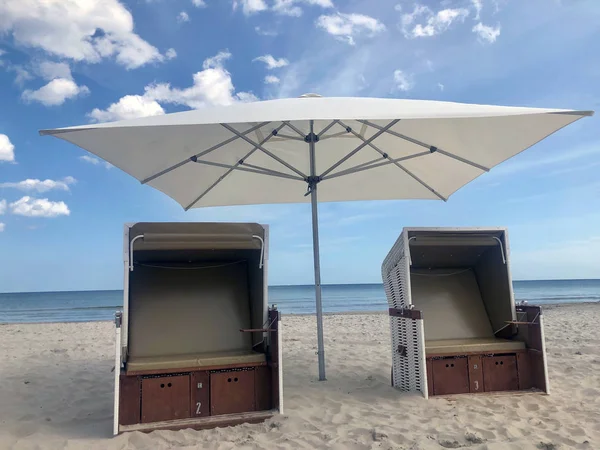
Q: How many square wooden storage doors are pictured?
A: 4